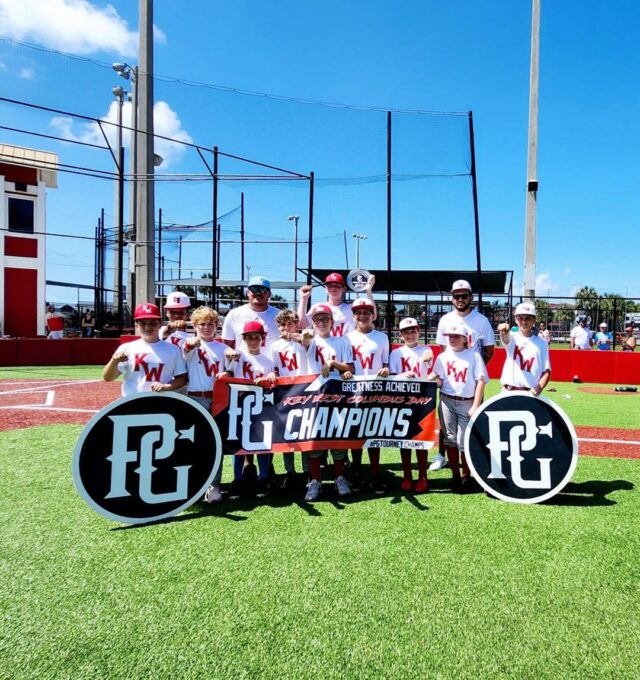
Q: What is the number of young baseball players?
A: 11